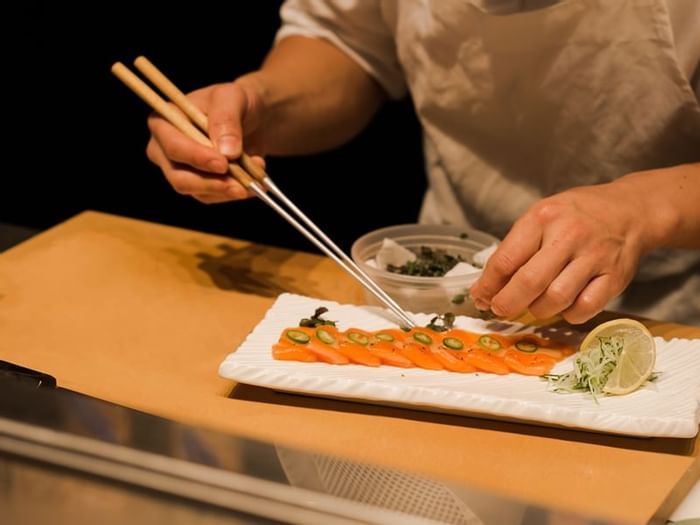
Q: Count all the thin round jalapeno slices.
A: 8